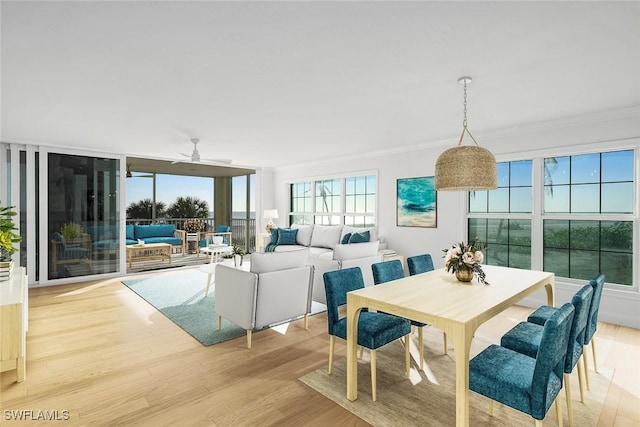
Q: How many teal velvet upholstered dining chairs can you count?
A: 6